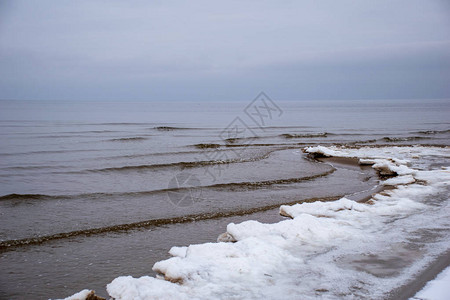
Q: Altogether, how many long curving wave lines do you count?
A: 3